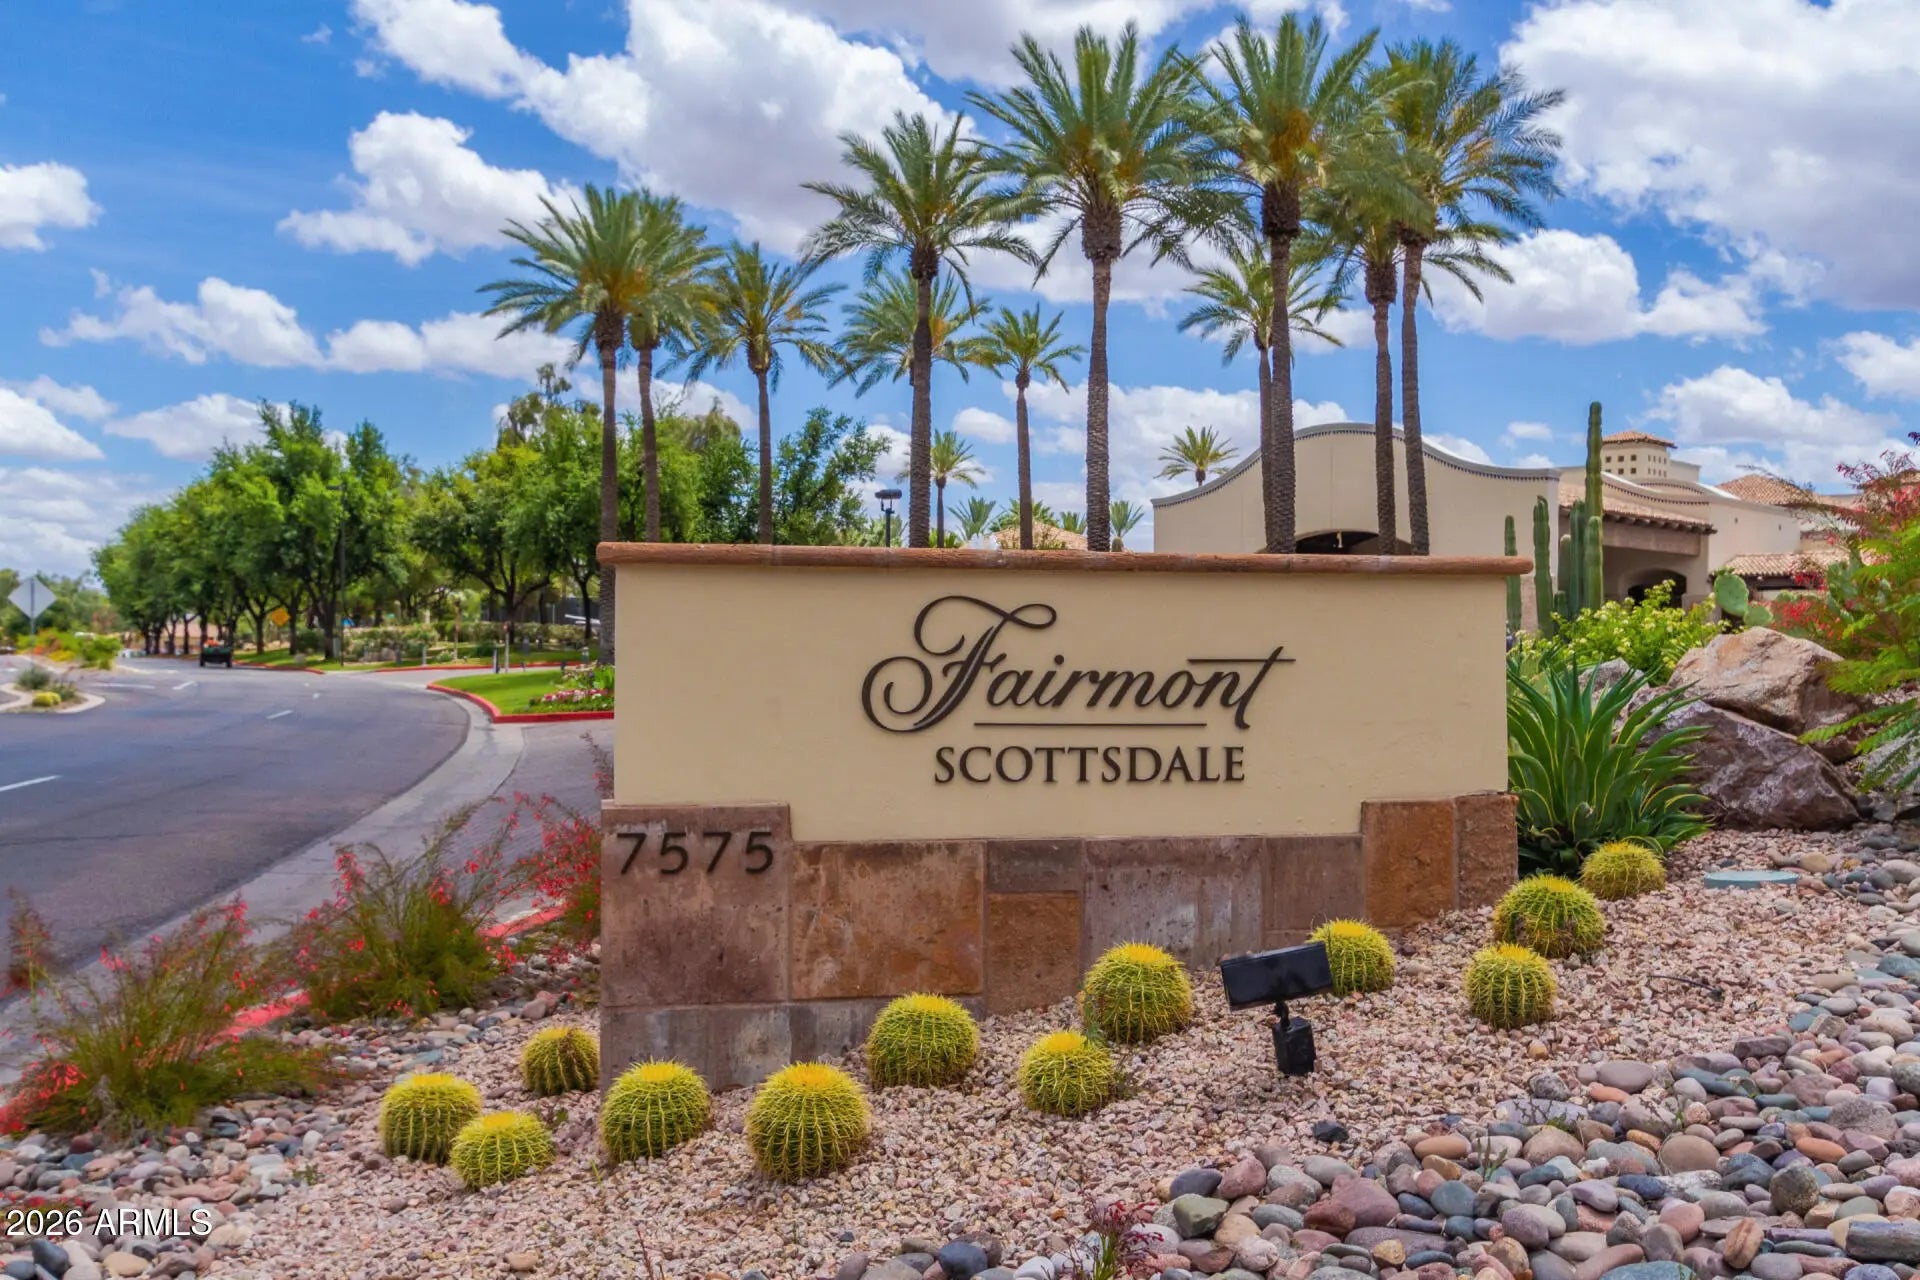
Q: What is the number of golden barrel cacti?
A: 12